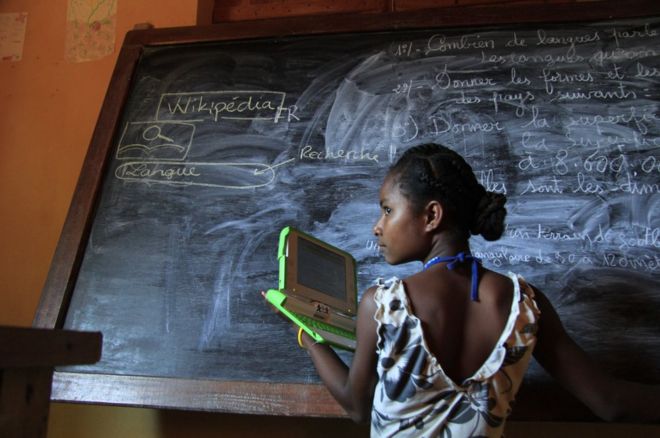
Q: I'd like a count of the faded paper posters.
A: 2